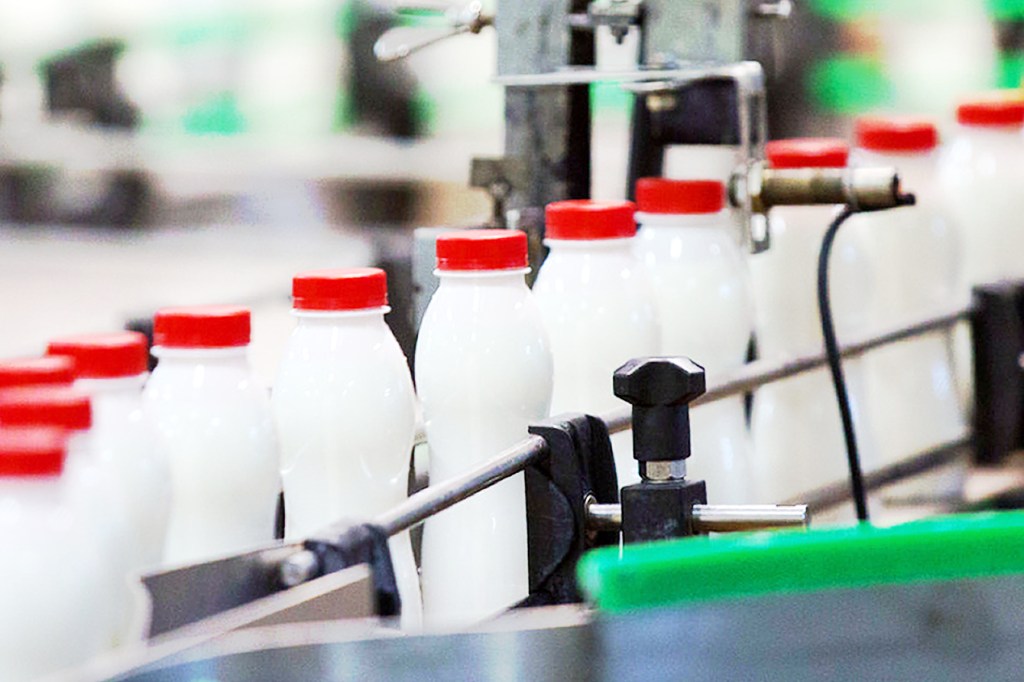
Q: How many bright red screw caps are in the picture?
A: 12